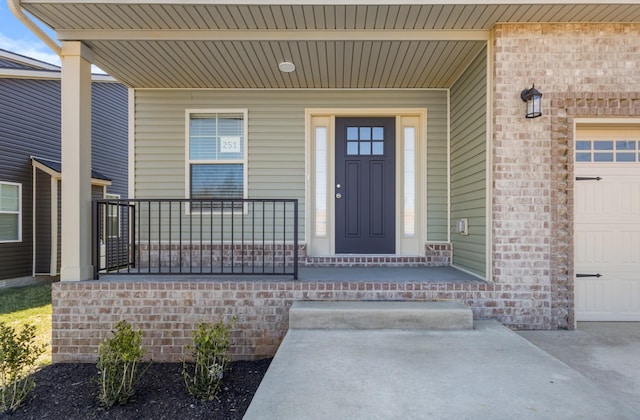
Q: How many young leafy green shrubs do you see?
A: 3